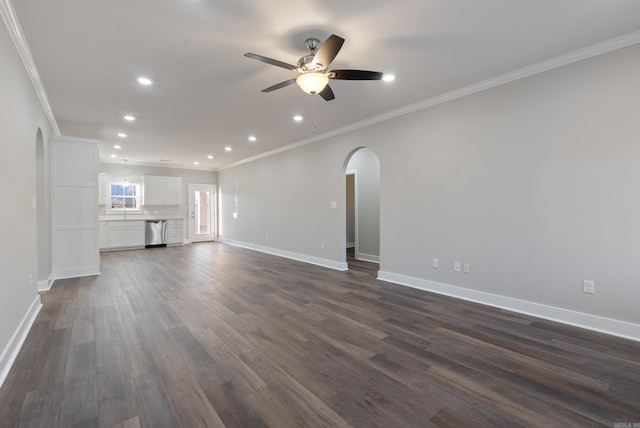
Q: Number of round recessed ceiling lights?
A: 11